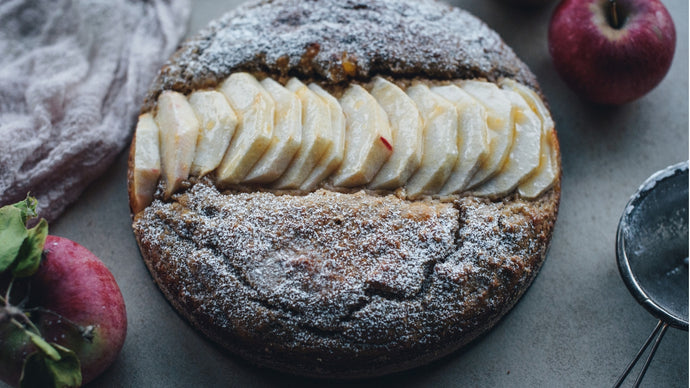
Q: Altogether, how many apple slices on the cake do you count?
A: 14